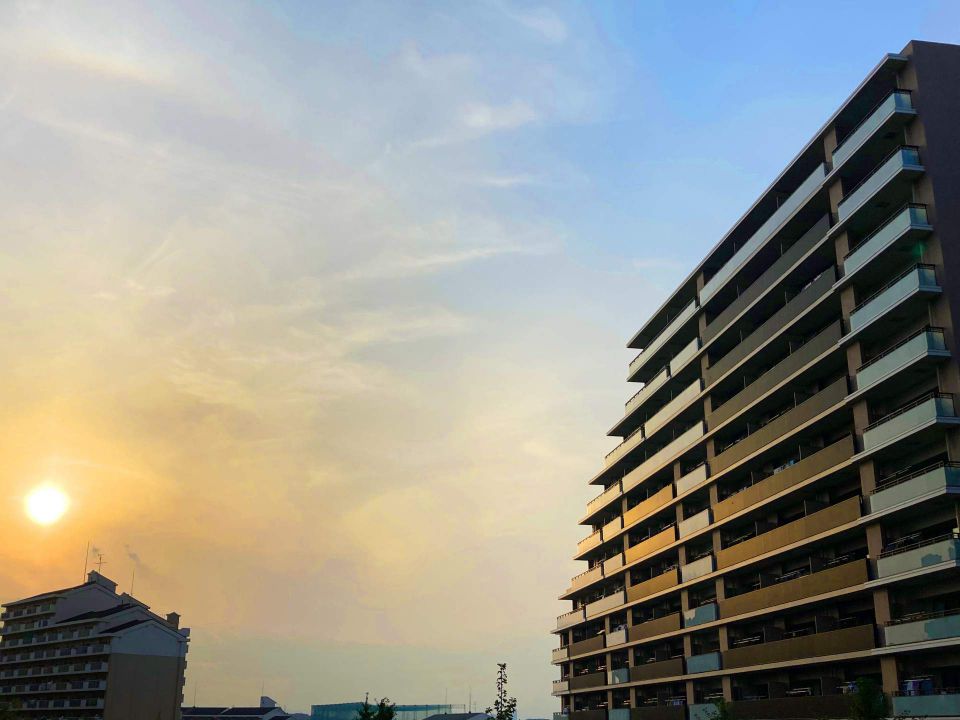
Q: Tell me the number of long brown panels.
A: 9